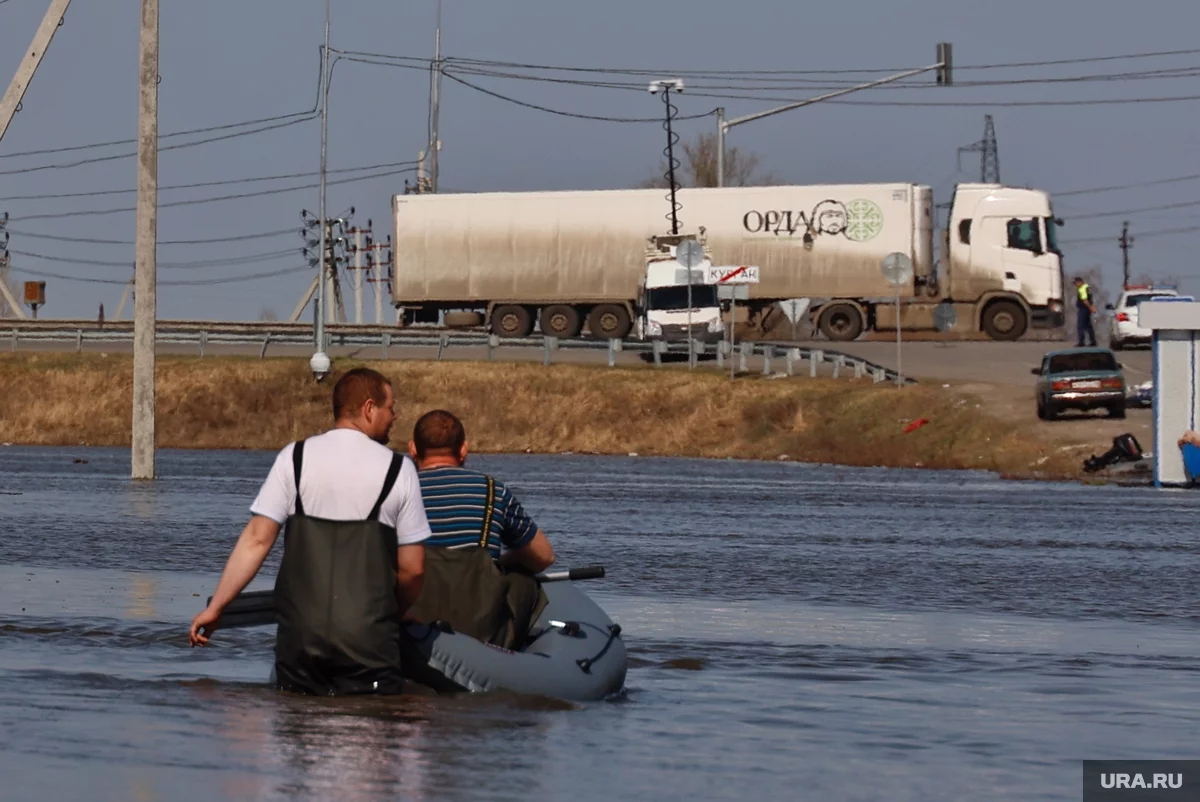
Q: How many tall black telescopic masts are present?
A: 1